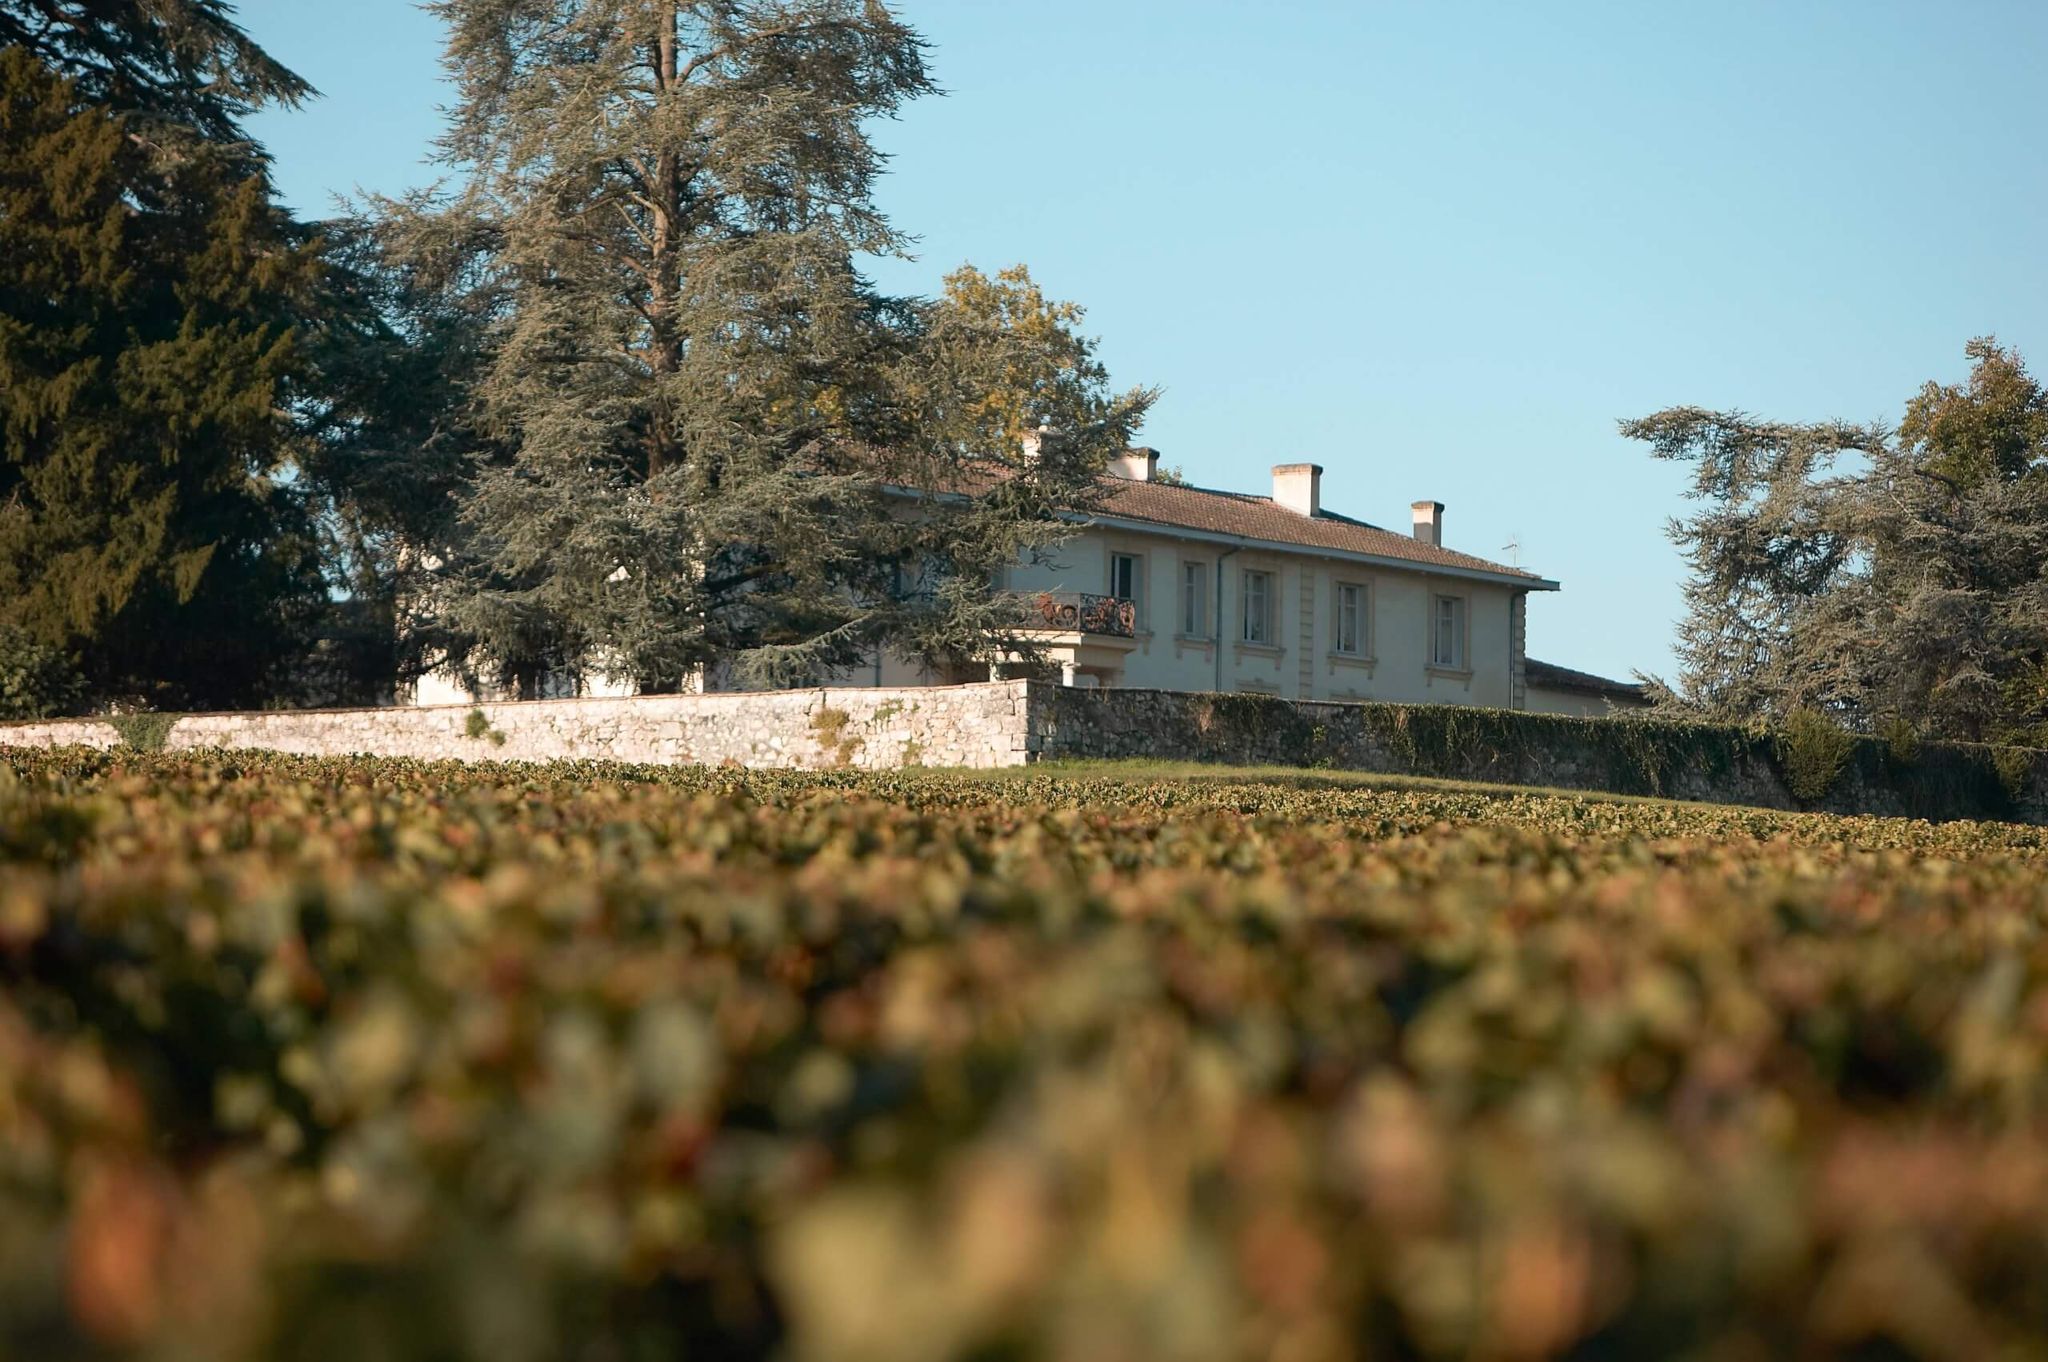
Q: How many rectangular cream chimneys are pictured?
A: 4